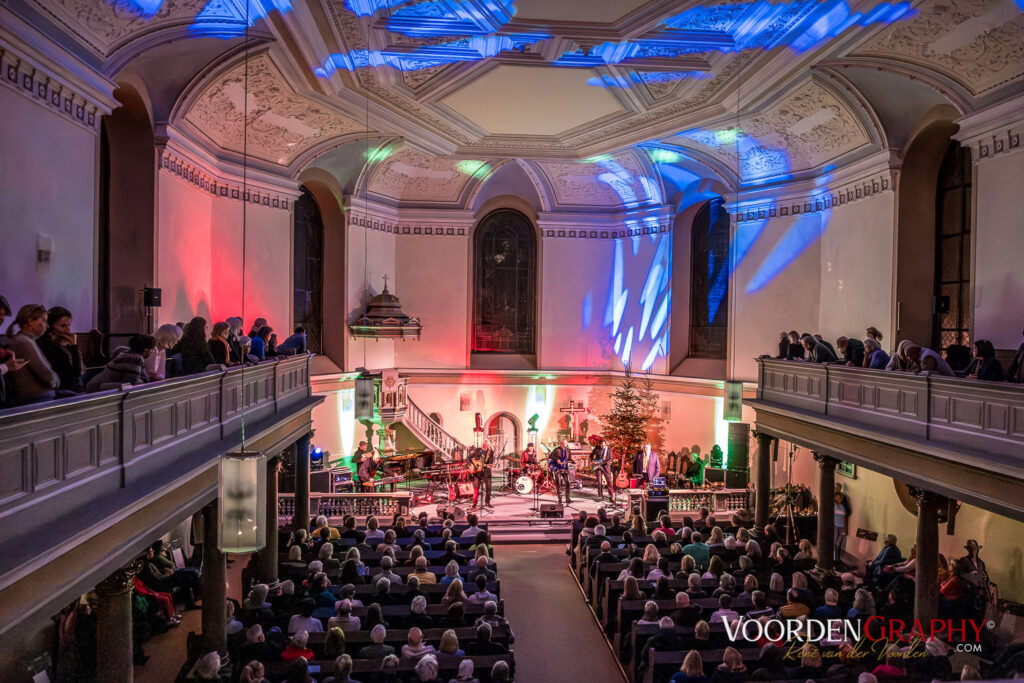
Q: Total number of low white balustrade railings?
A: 2